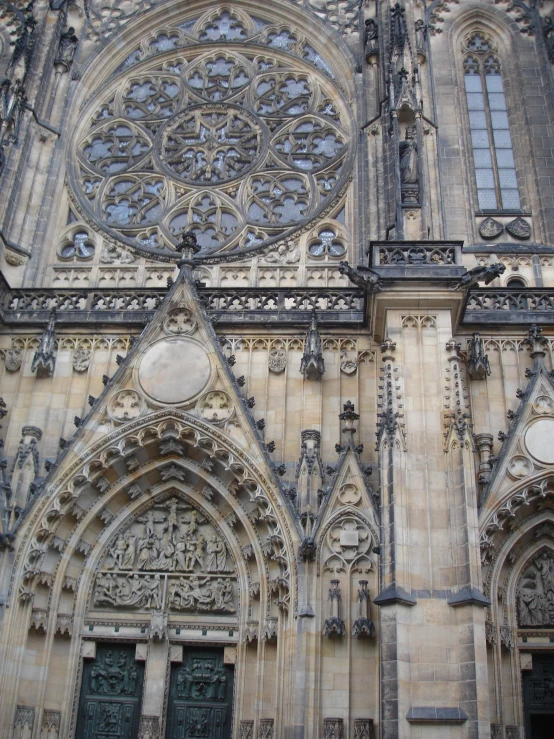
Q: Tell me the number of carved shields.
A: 6